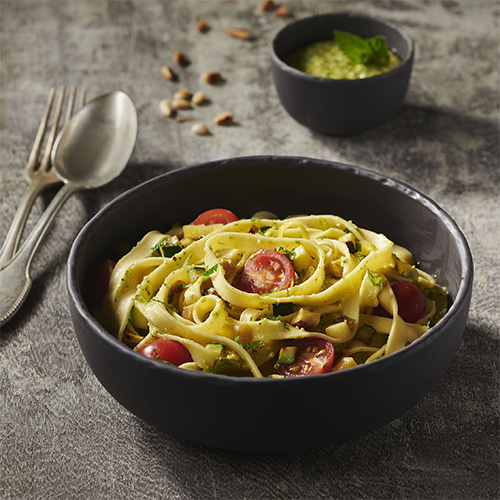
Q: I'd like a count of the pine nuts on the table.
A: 13